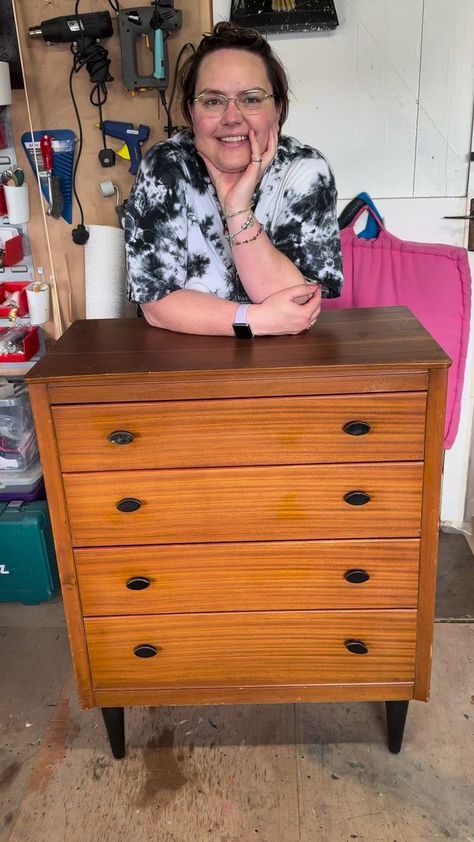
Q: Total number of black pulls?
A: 8